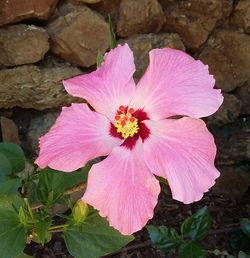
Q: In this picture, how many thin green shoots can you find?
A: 2